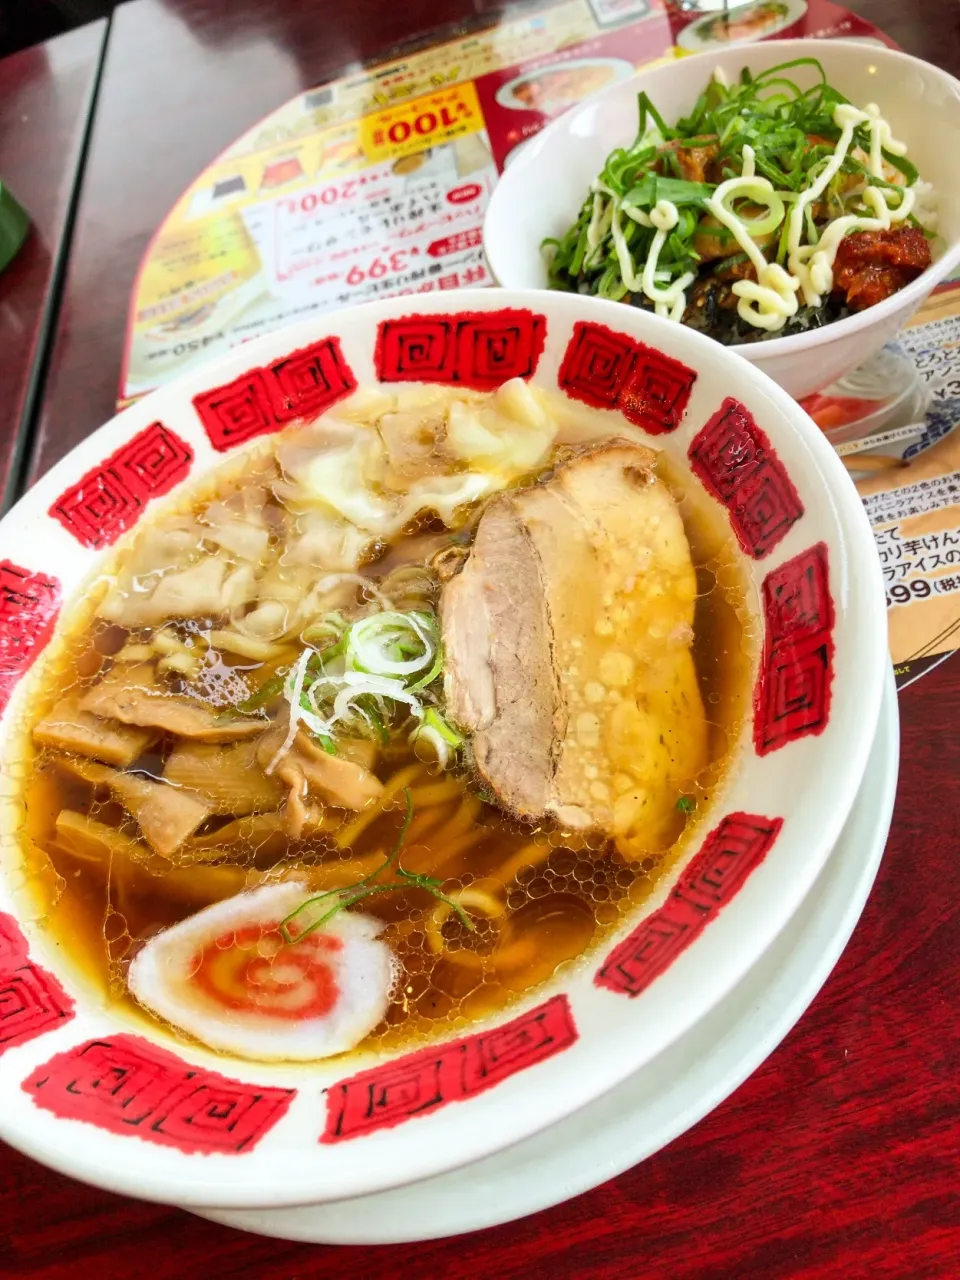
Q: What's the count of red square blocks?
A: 11